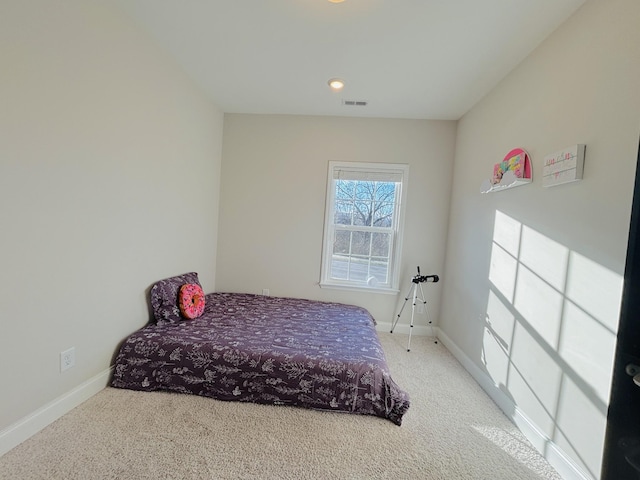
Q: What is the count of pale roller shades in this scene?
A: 1